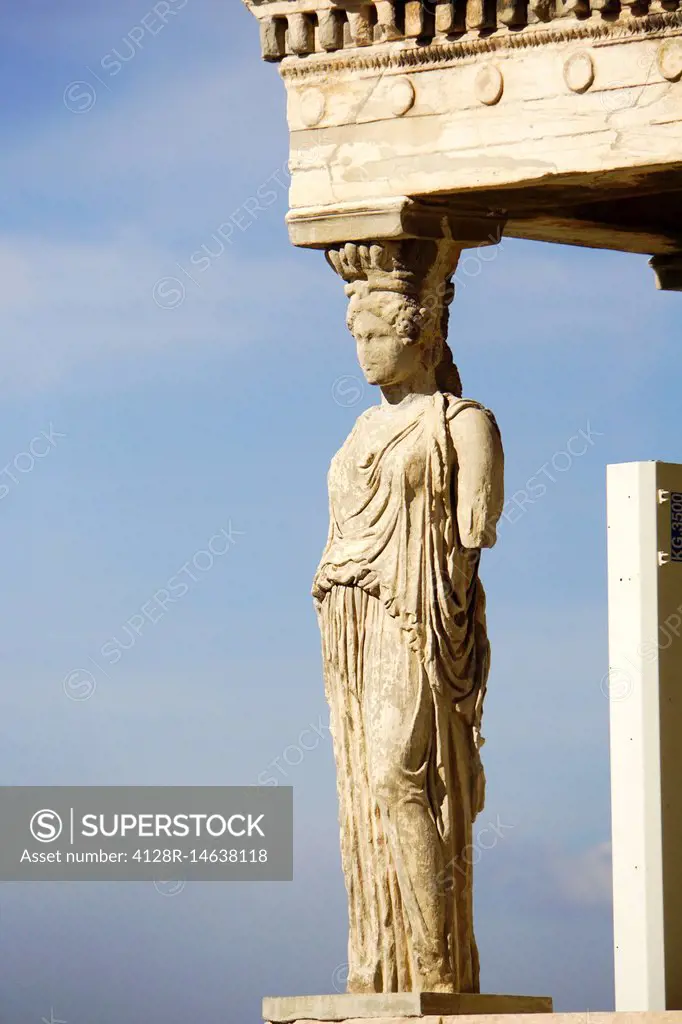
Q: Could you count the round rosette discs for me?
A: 5